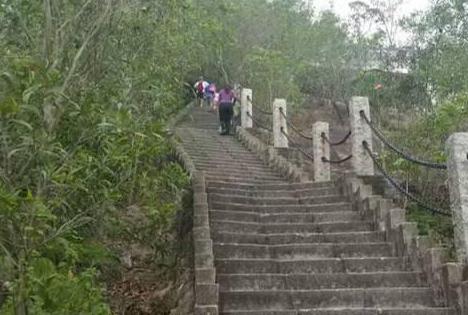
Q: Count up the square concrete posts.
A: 5